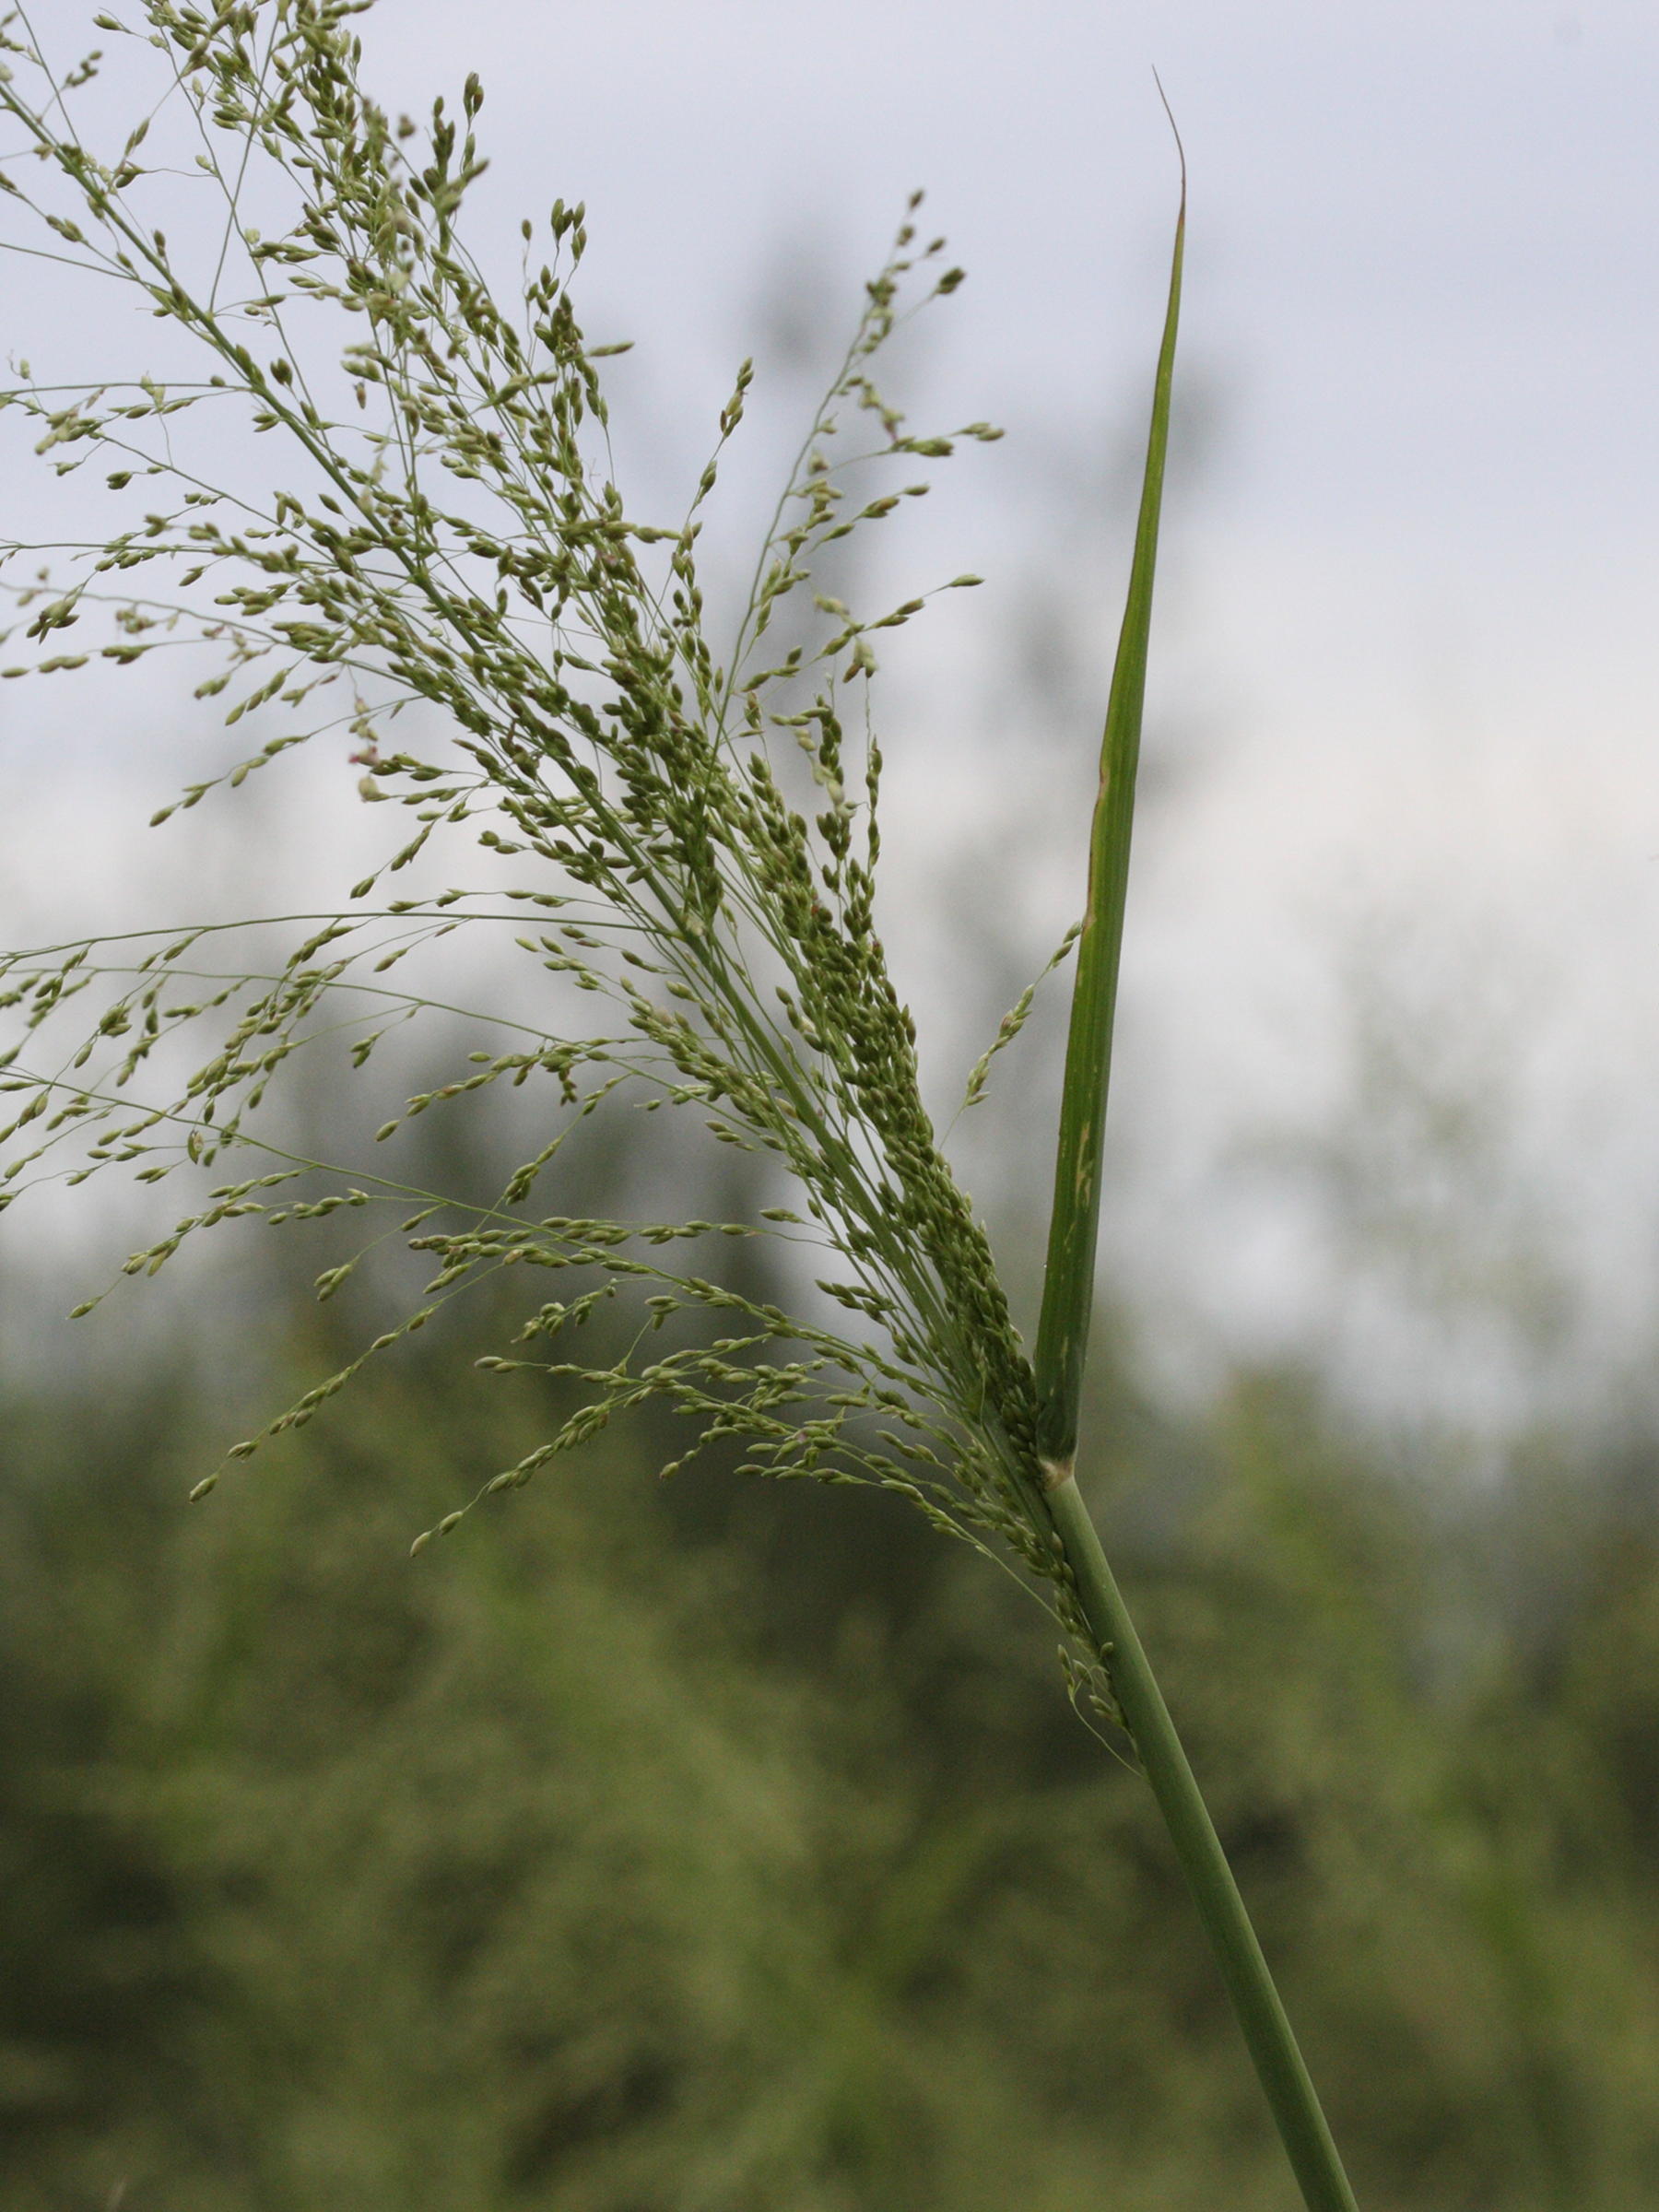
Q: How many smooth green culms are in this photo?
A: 1